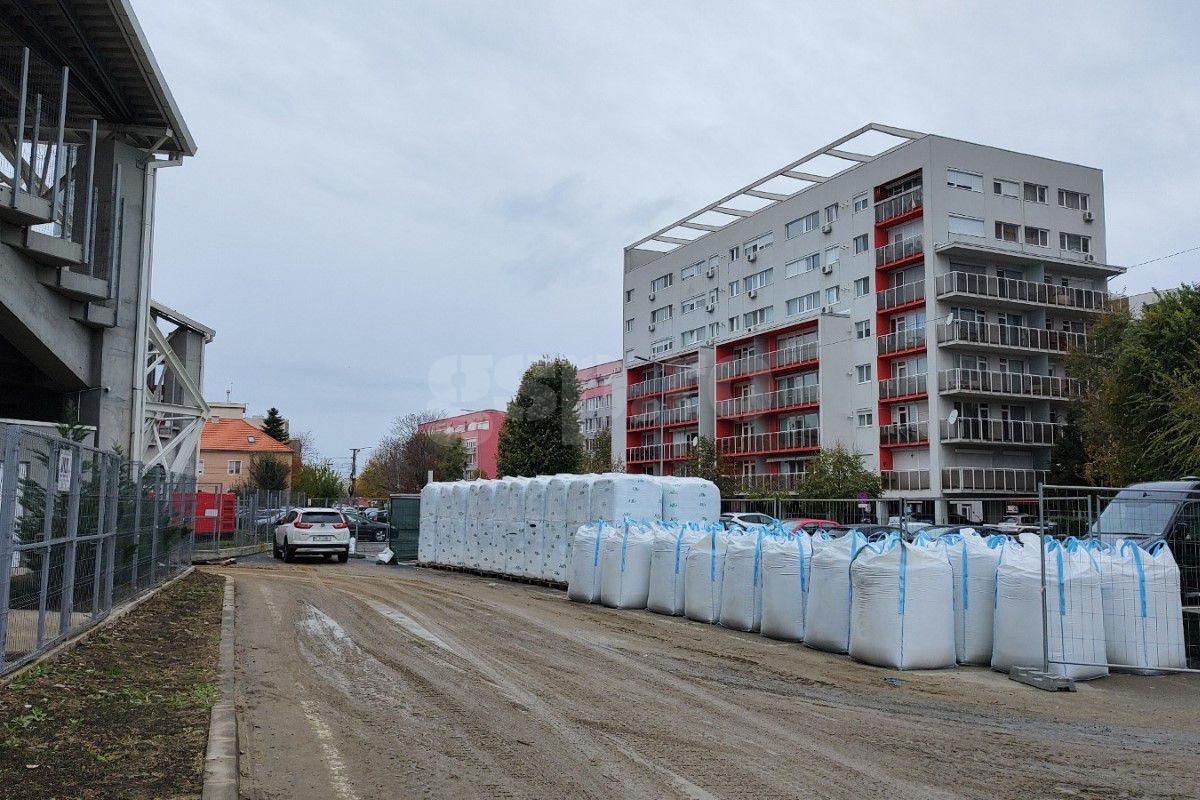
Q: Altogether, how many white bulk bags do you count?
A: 11